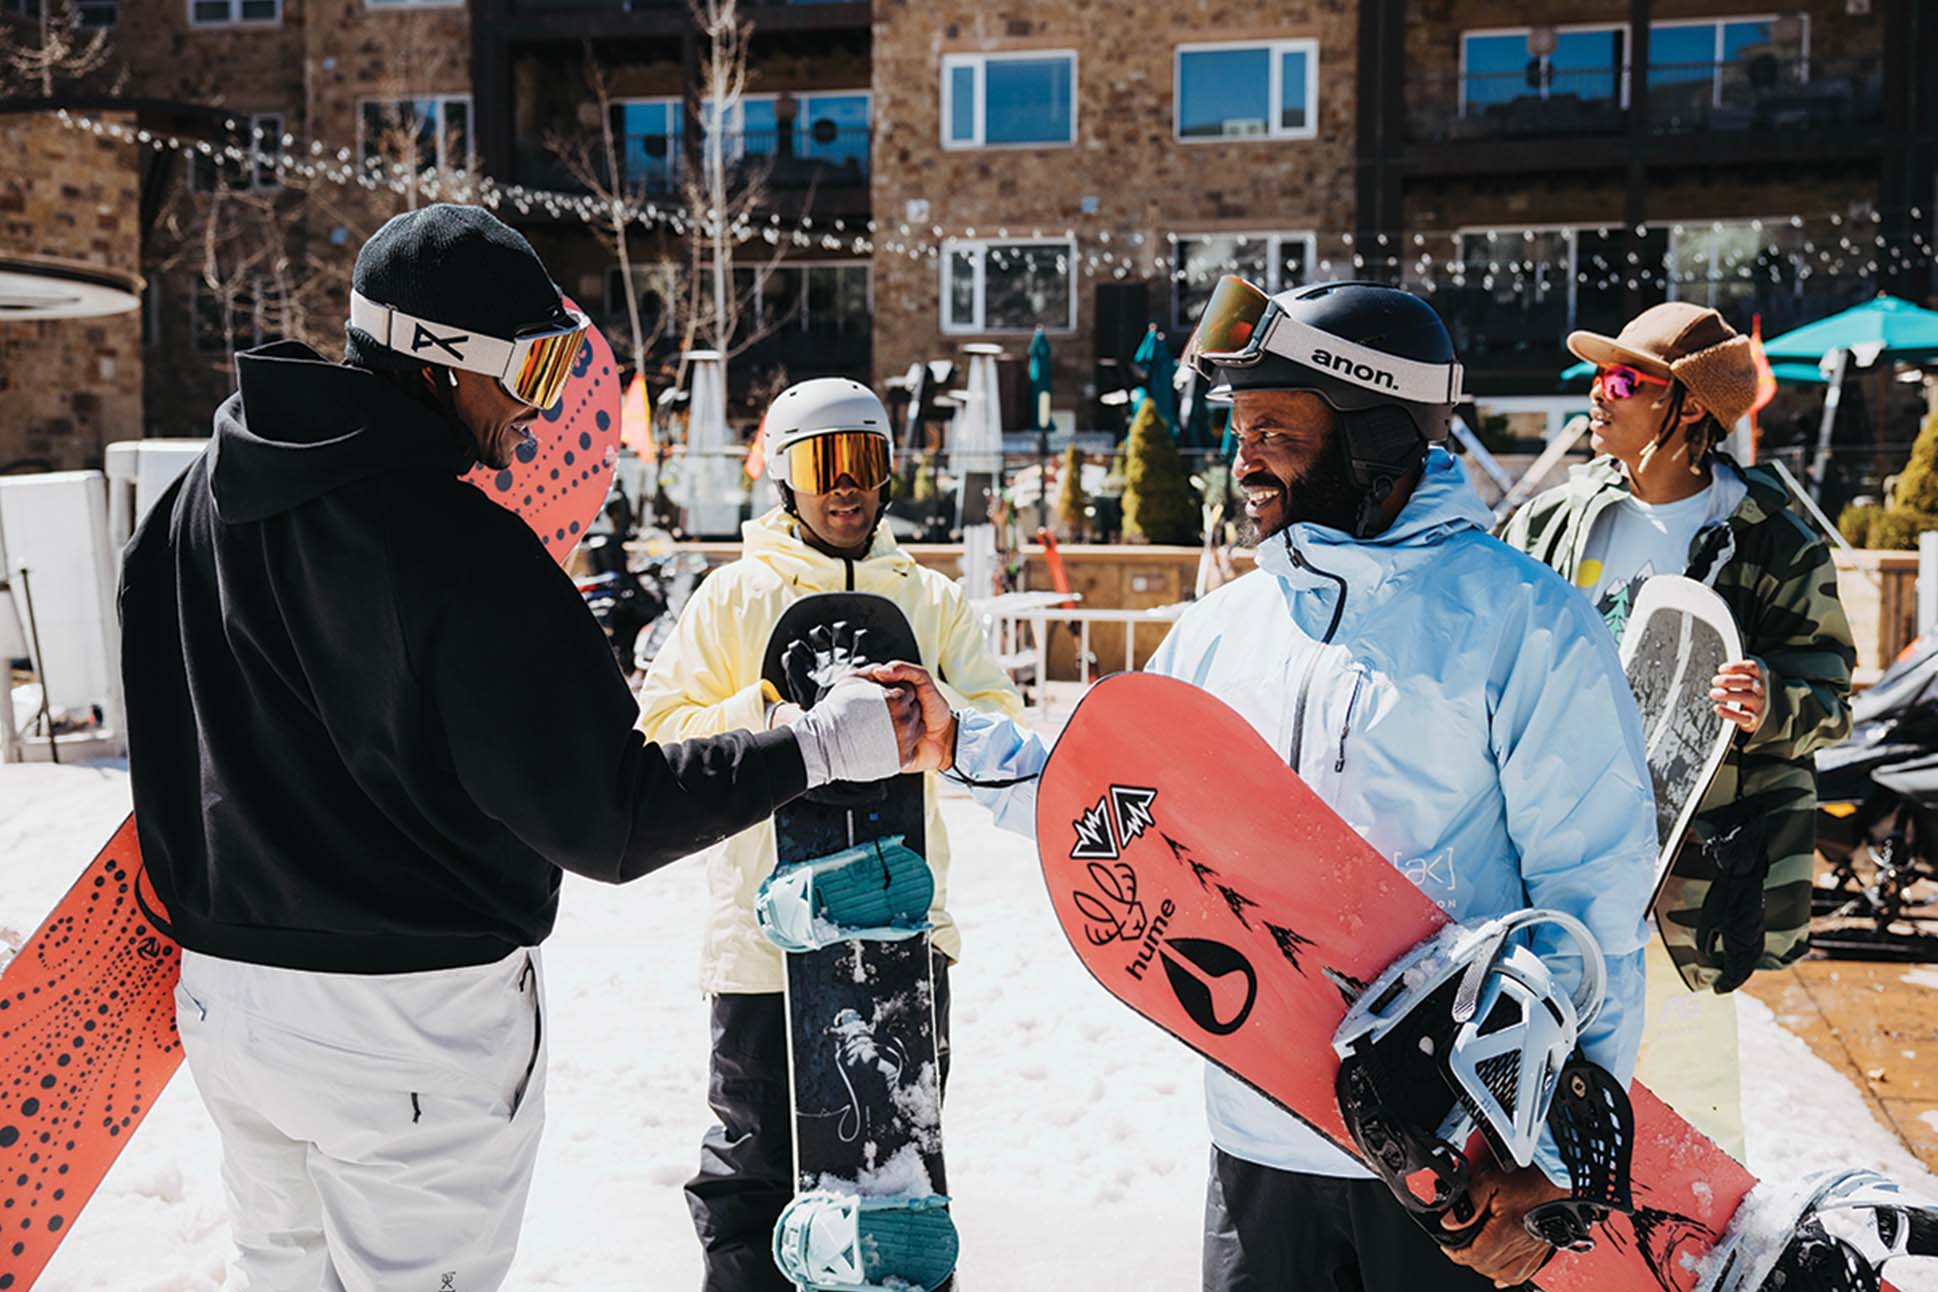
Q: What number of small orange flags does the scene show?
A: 3